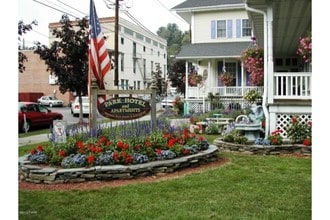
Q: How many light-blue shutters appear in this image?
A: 3